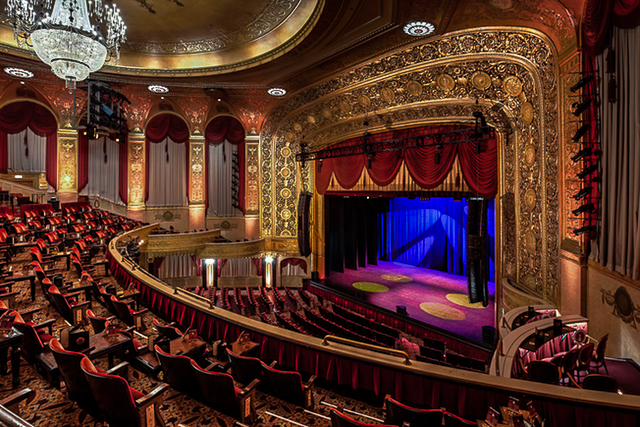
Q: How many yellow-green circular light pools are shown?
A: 4